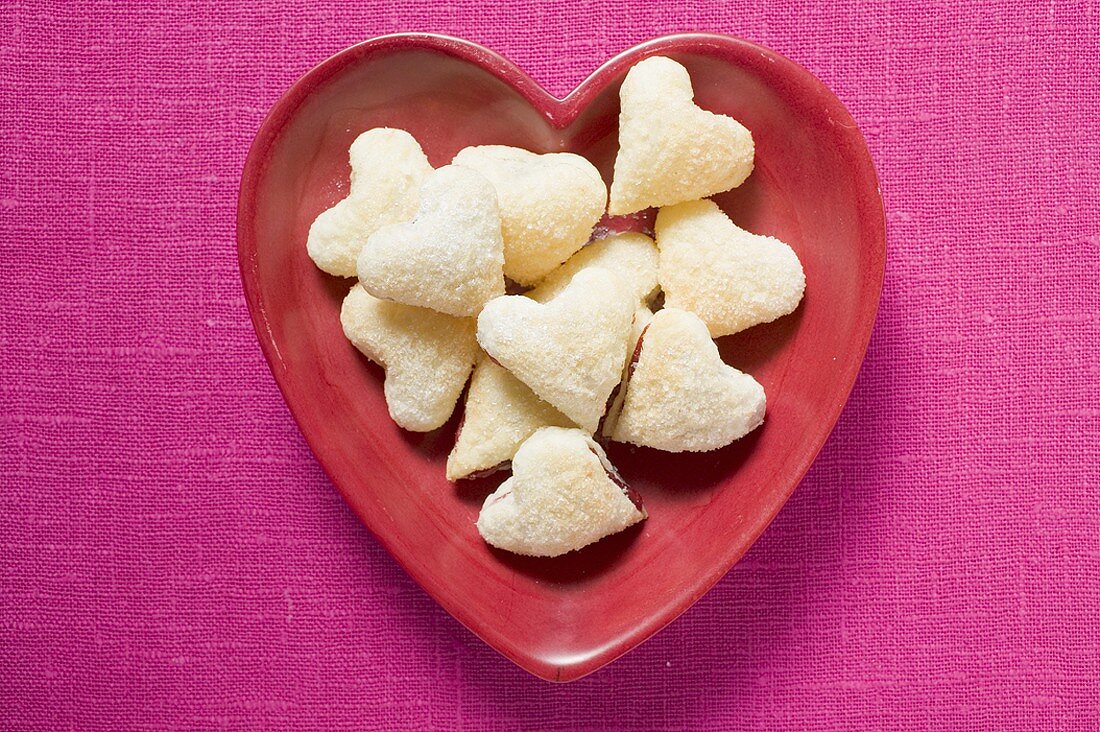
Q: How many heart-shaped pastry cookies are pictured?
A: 11